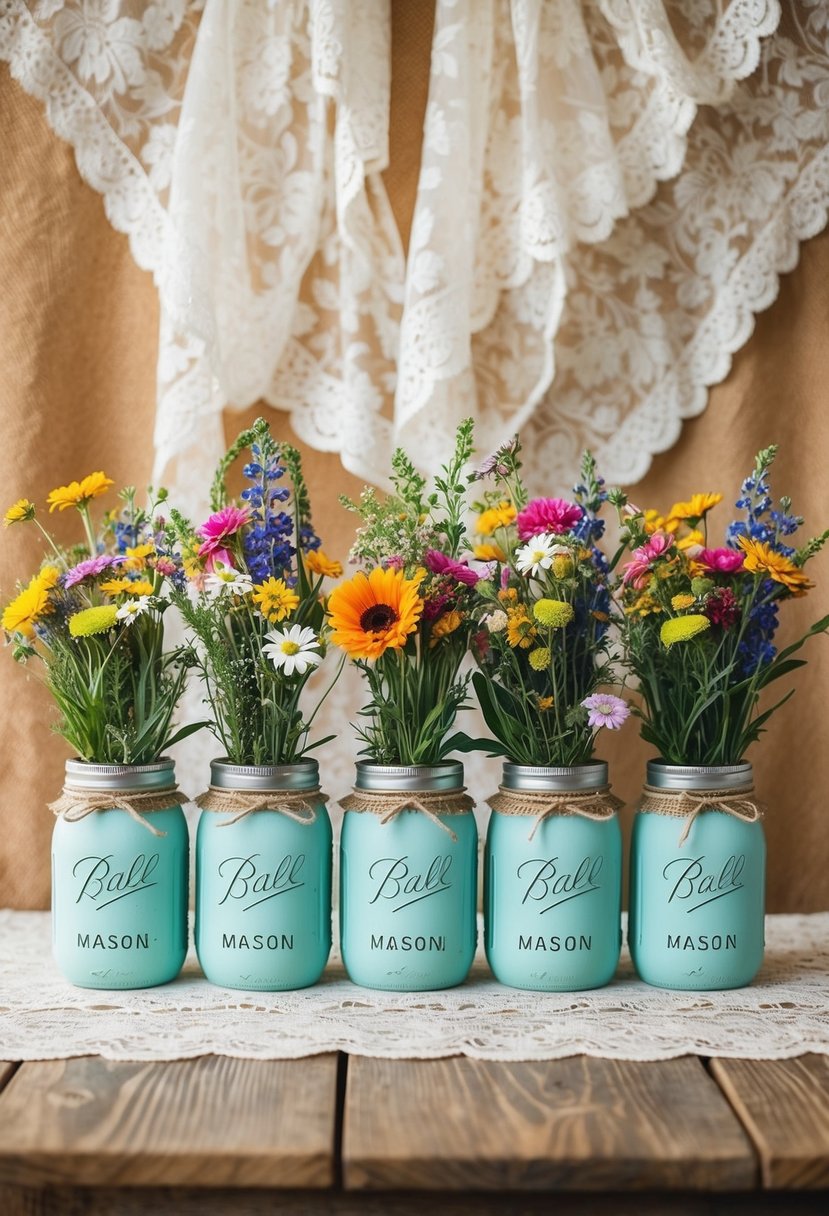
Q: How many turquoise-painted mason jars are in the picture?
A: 5